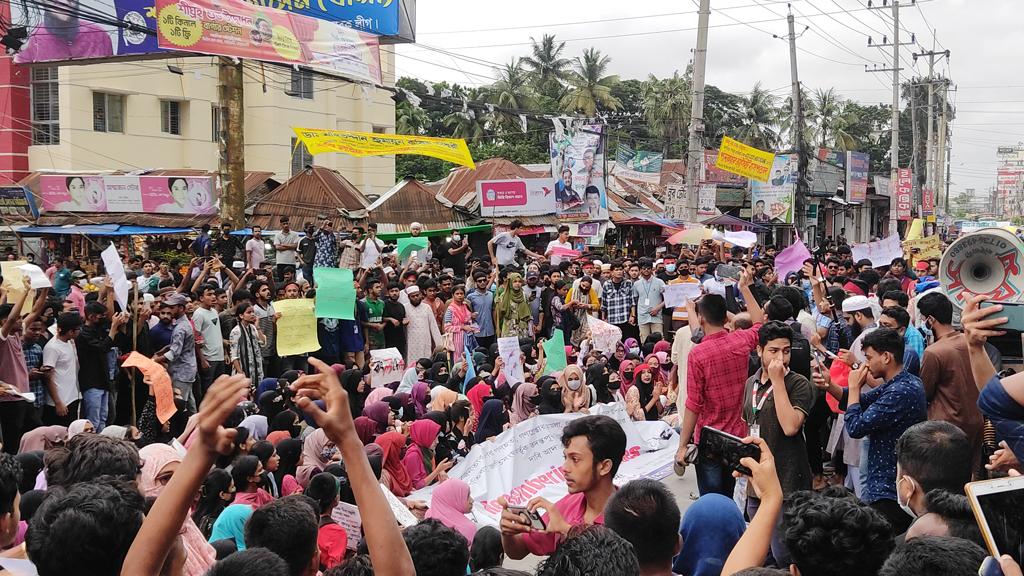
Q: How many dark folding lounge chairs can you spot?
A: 0